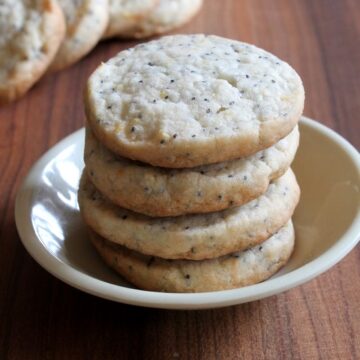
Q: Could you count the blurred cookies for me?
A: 3